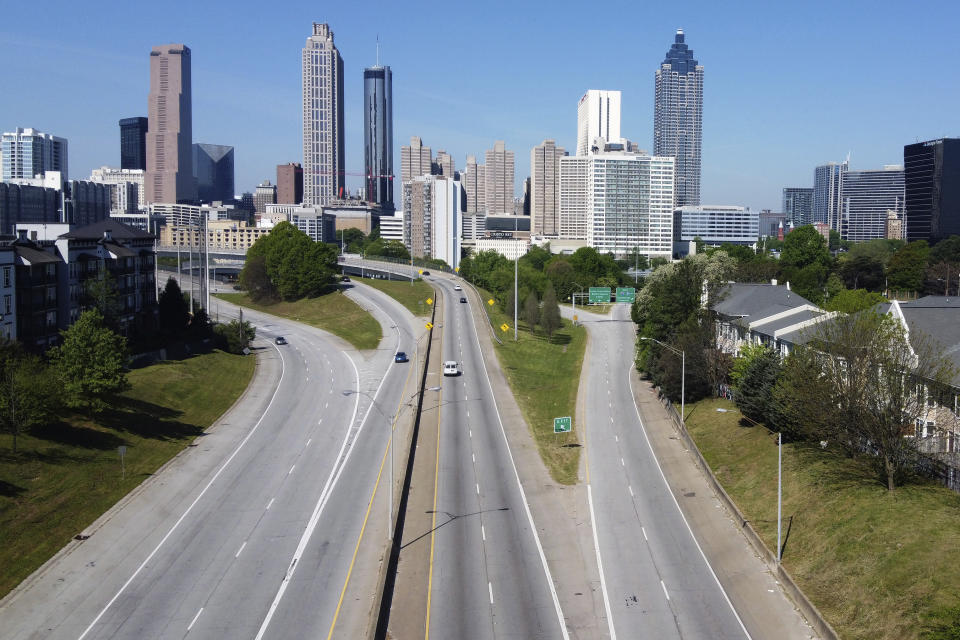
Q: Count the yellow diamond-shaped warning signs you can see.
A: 6